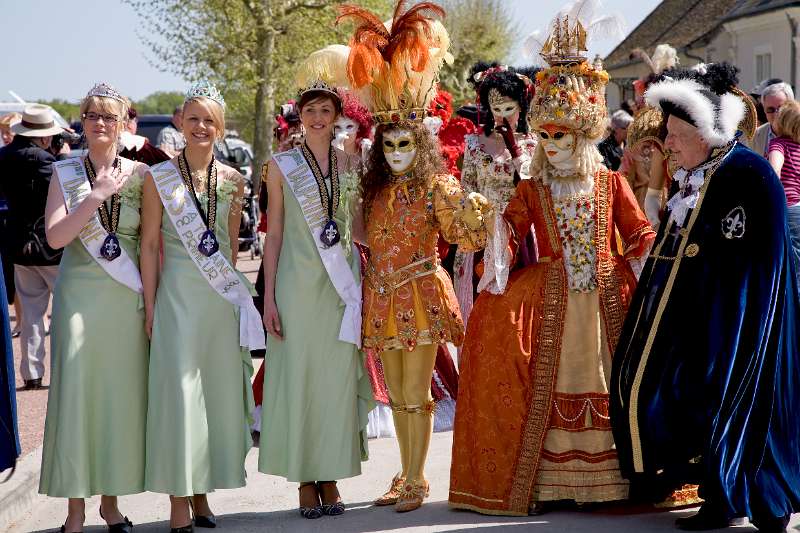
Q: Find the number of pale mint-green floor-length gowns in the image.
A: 3